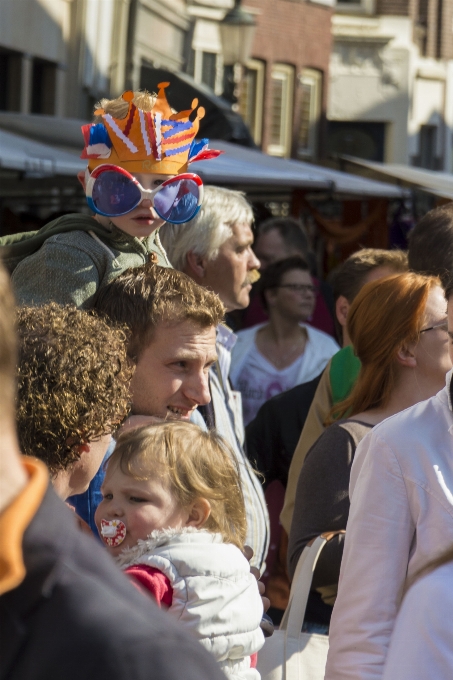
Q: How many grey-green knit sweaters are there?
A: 1